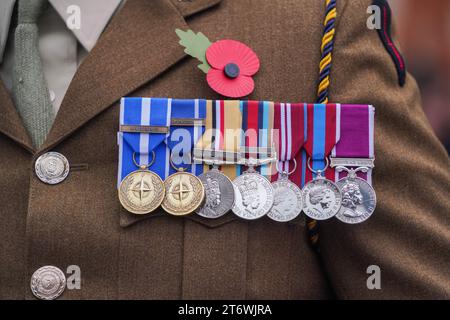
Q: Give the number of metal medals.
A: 7